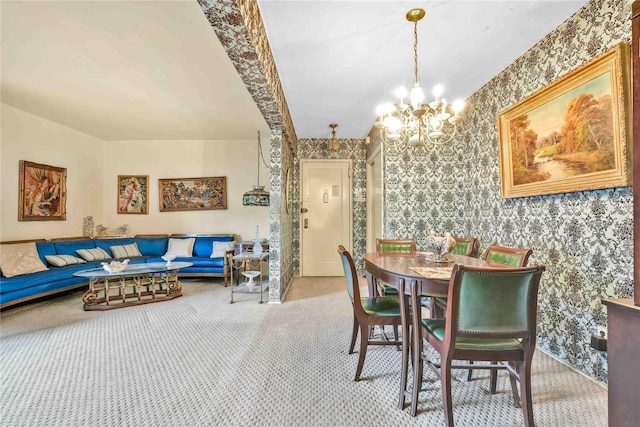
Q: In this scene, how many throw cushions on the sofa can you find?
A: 6